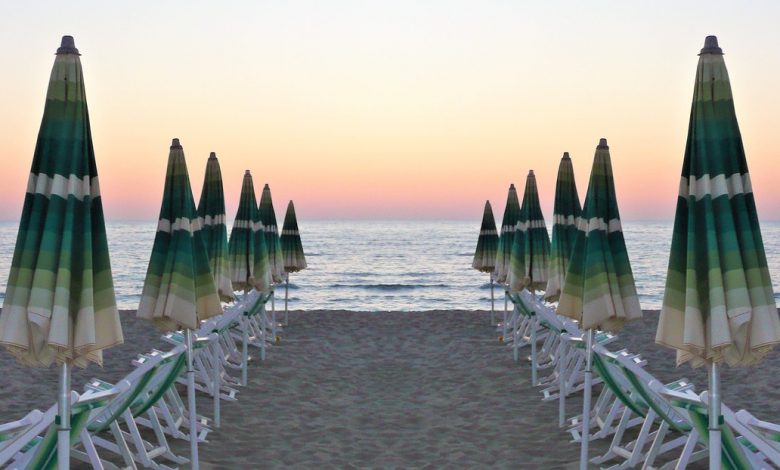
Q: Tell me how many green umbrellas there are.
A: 12